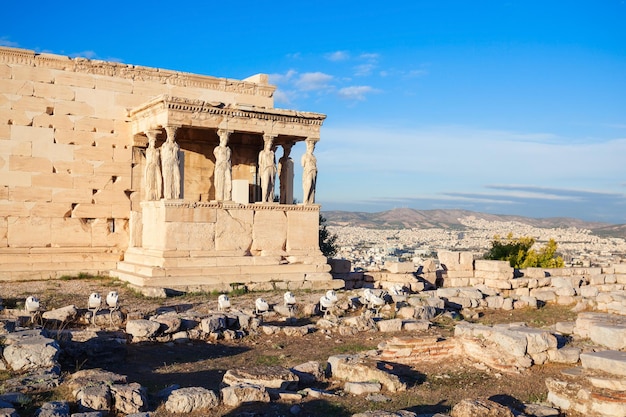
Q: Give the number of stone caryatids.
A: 6